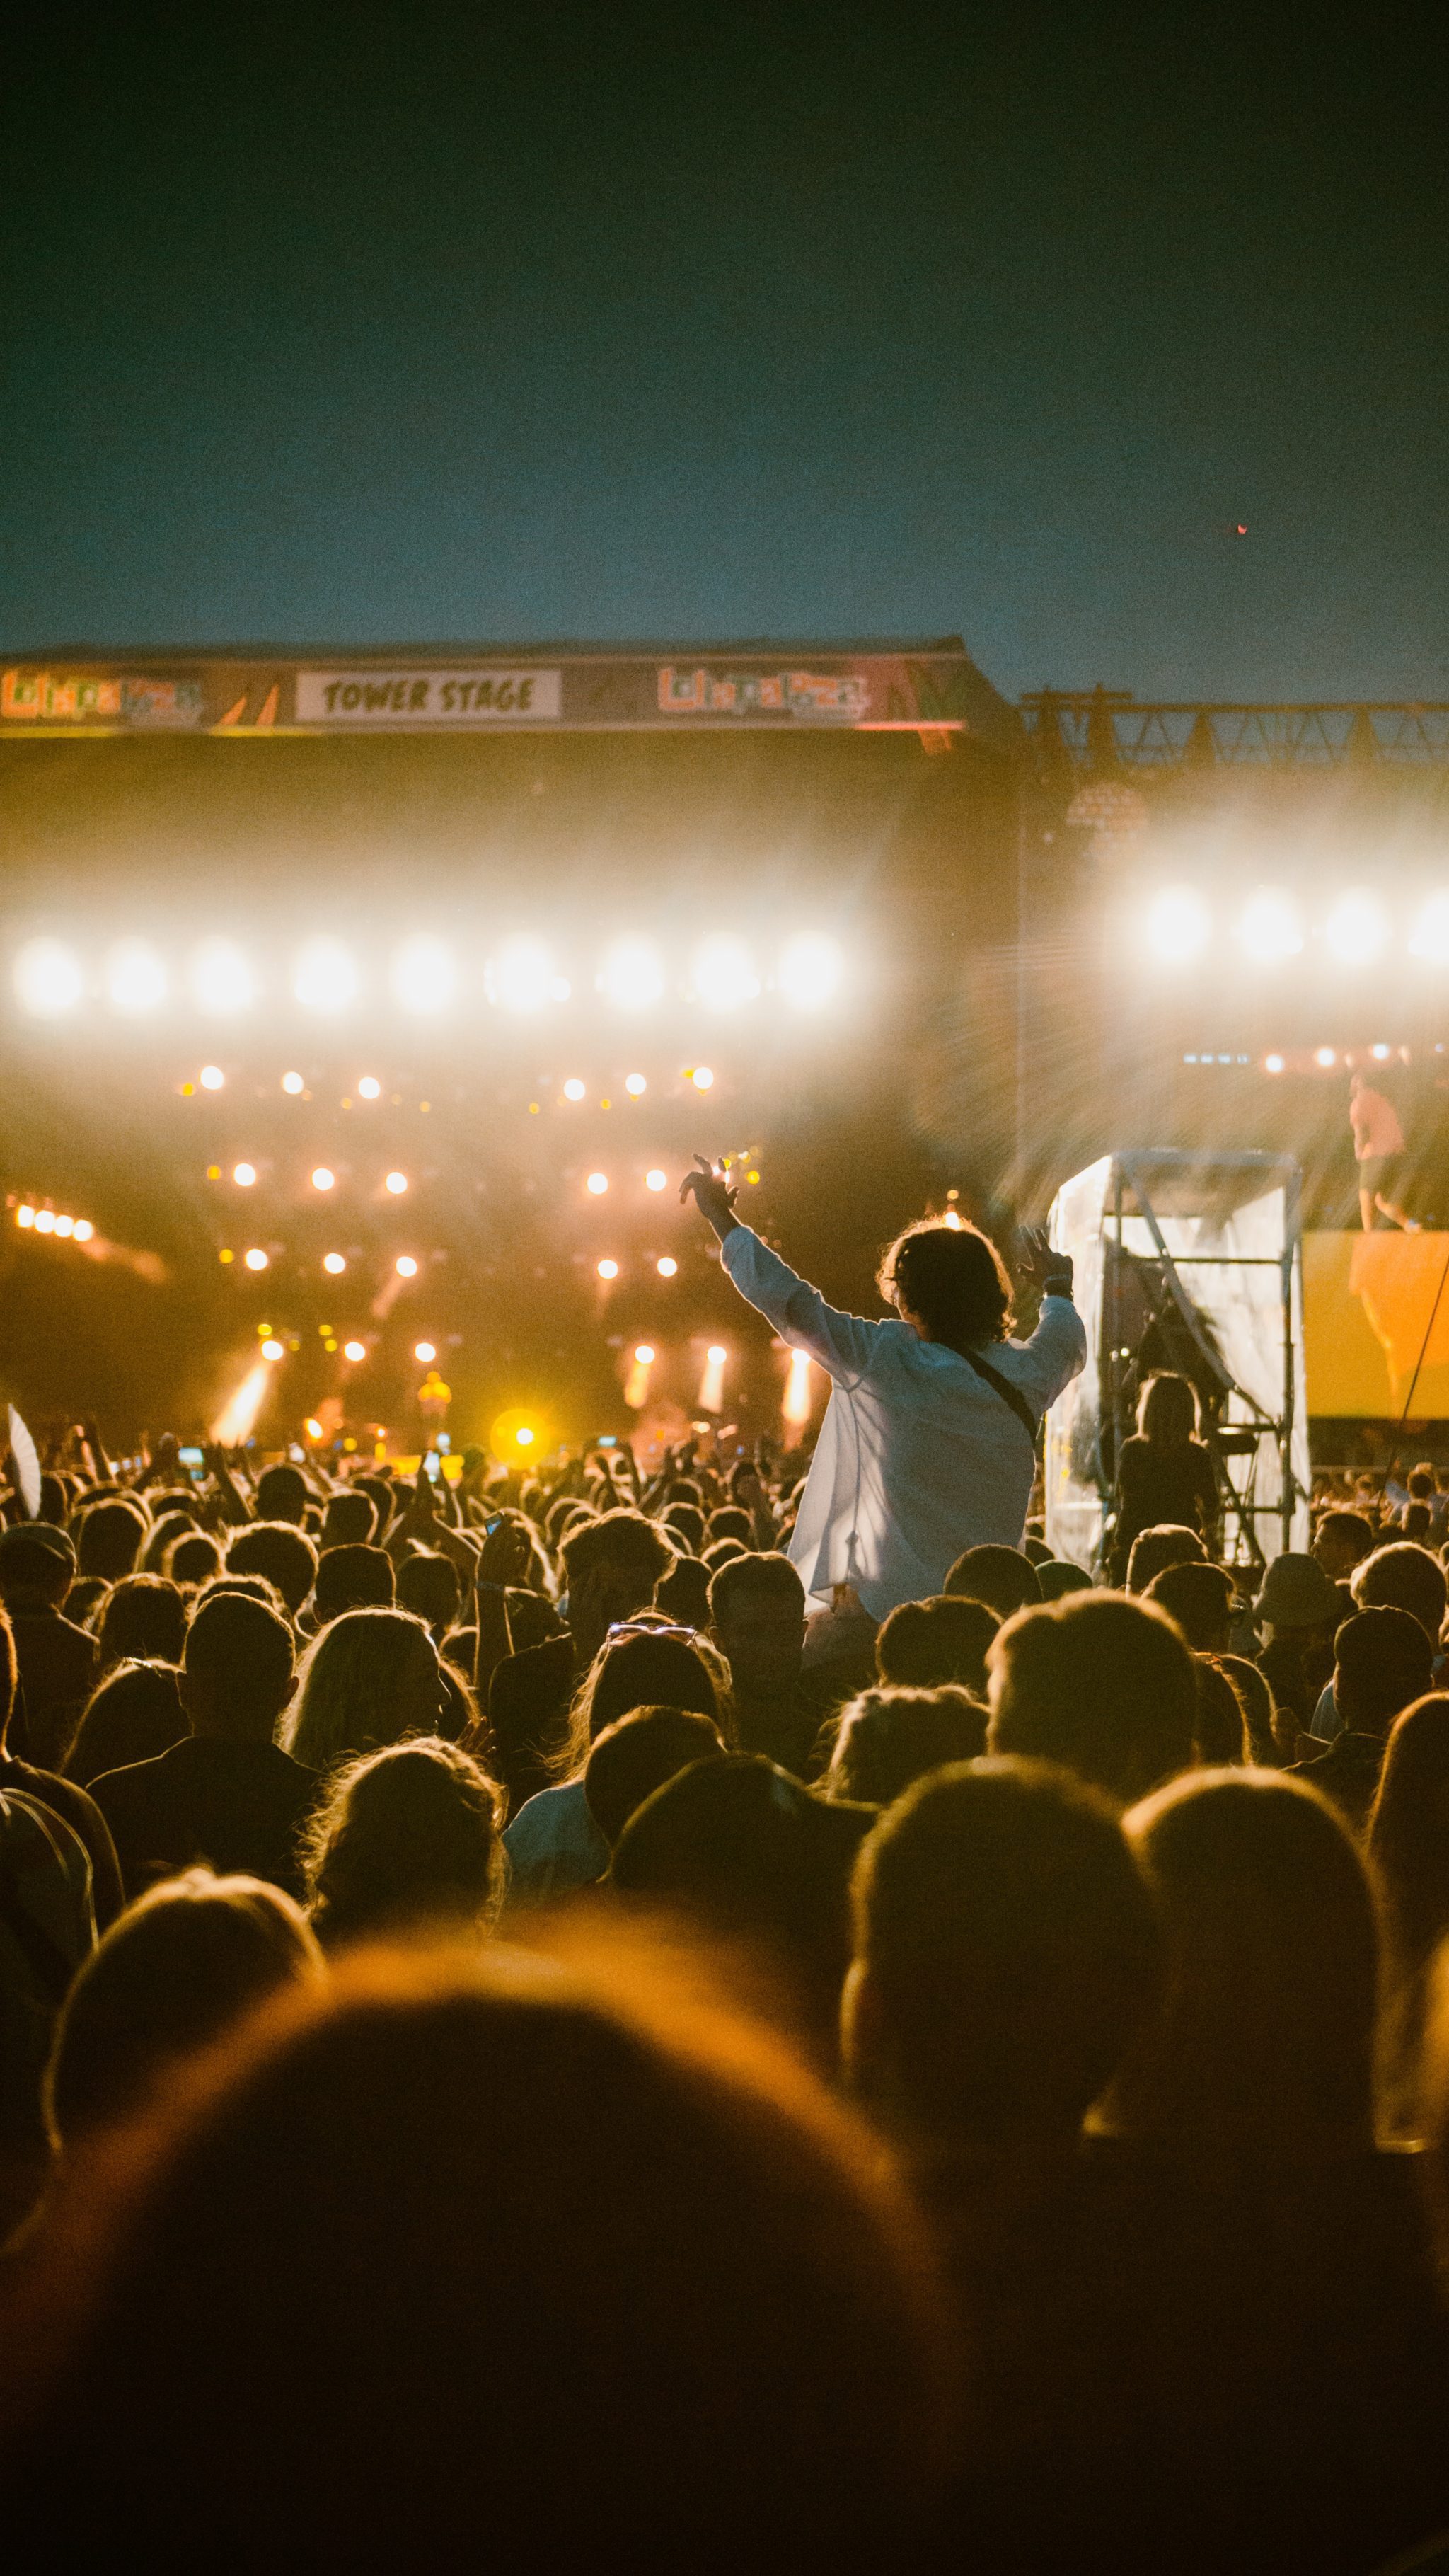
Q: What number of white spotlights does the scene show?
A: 13